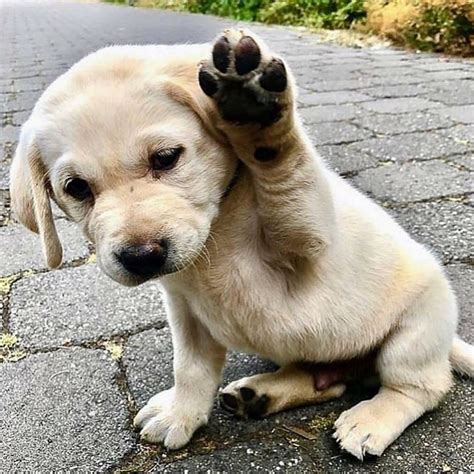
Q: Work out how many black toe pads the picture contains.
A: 6